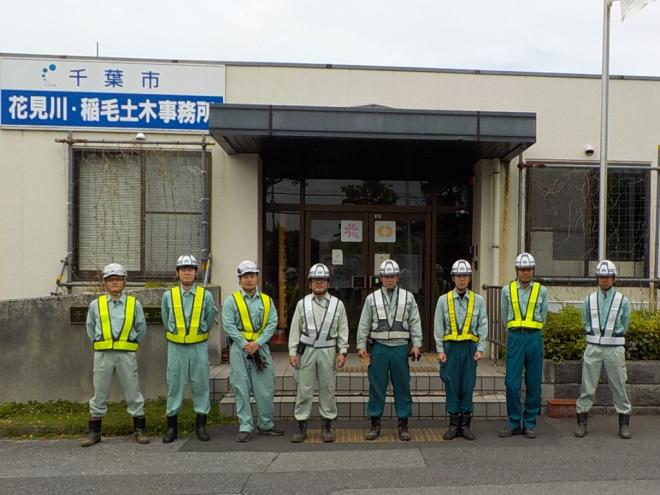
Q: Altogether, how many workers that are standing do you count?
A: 8